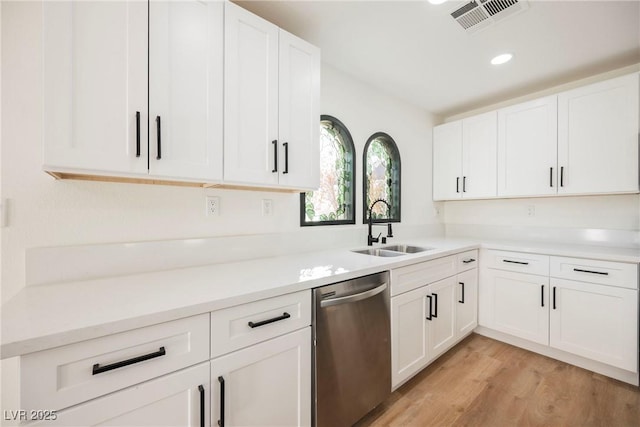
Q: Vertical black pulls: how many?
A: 15